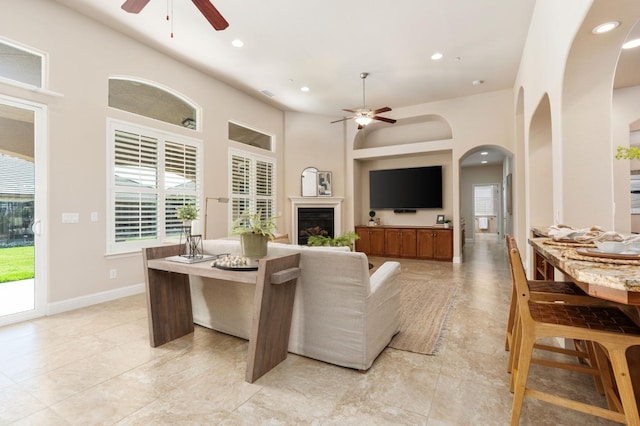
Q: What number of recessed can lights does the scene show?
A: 7